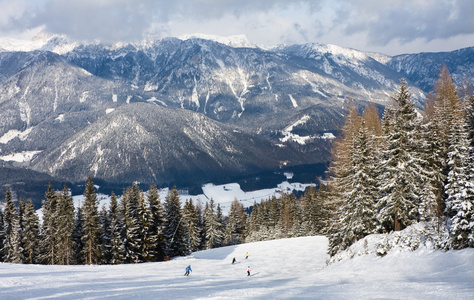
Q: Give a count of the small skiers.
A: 4